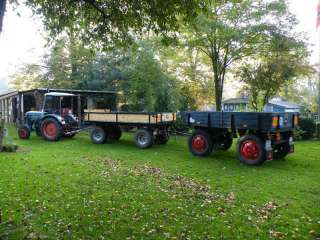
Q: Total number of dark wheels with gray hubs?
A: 2